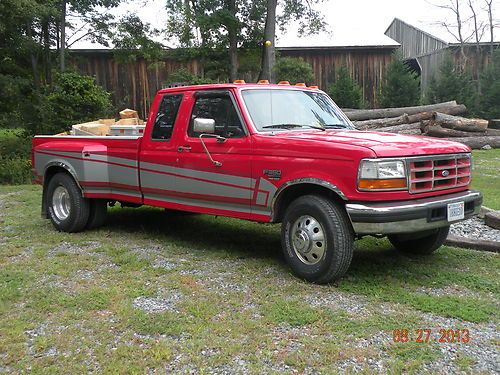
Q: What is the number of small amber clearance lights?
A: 5